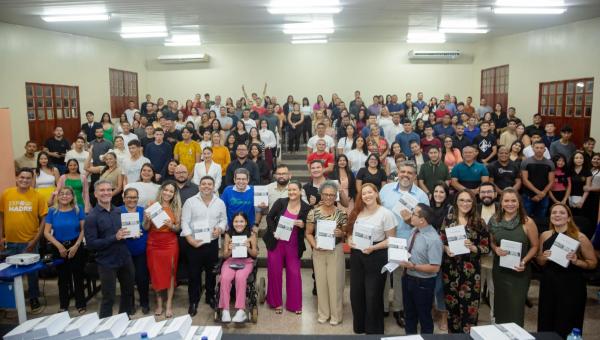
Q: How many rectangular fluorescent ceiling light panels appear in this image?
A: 9